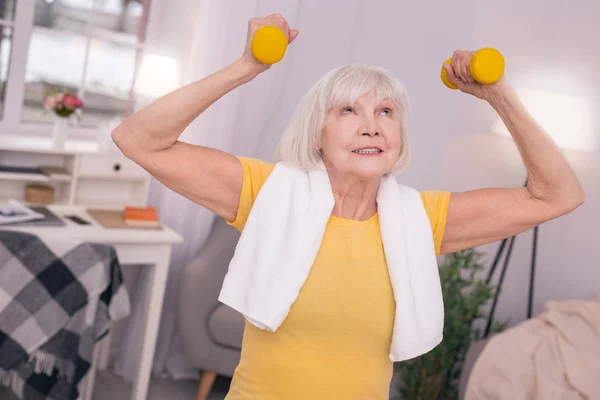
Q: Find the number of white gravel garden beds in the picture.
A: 0